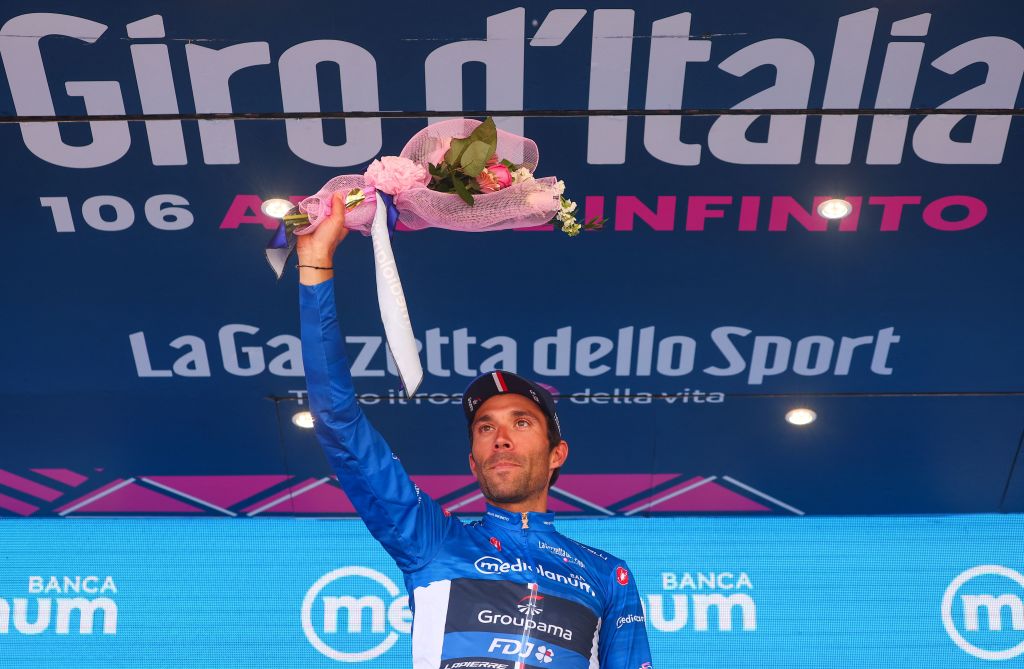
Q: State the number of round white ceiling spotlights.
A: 4